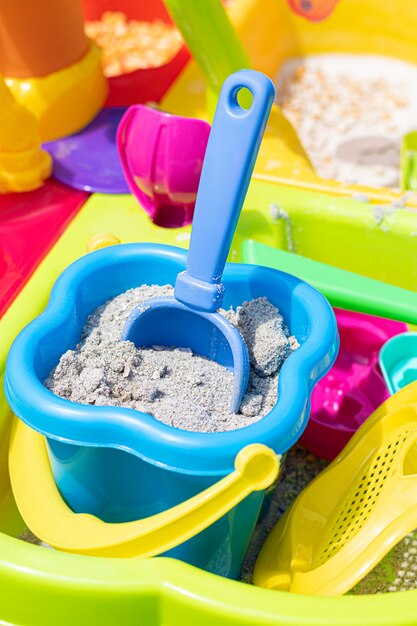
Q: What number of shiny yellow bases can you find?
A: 1